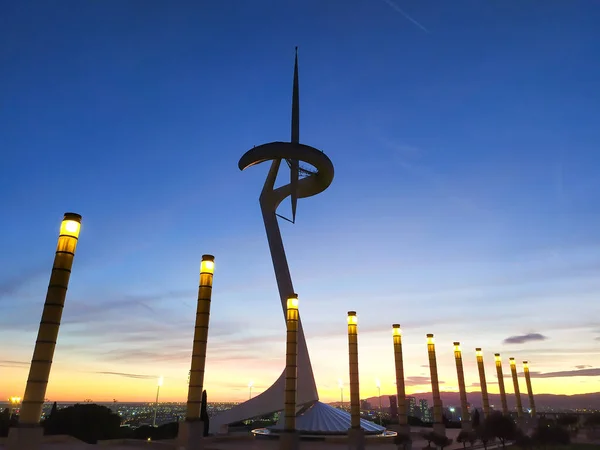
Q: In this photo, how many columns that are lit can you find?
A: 11